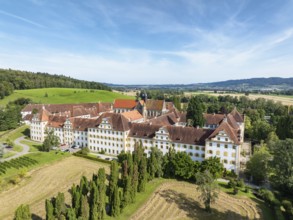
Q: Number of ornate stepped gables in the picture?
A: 5